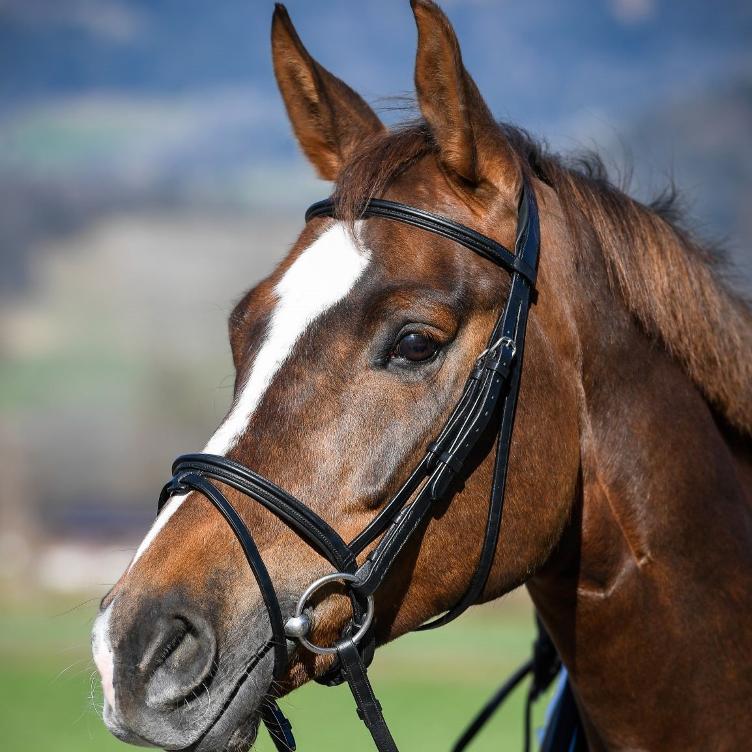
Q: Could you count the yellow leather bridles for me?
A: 0